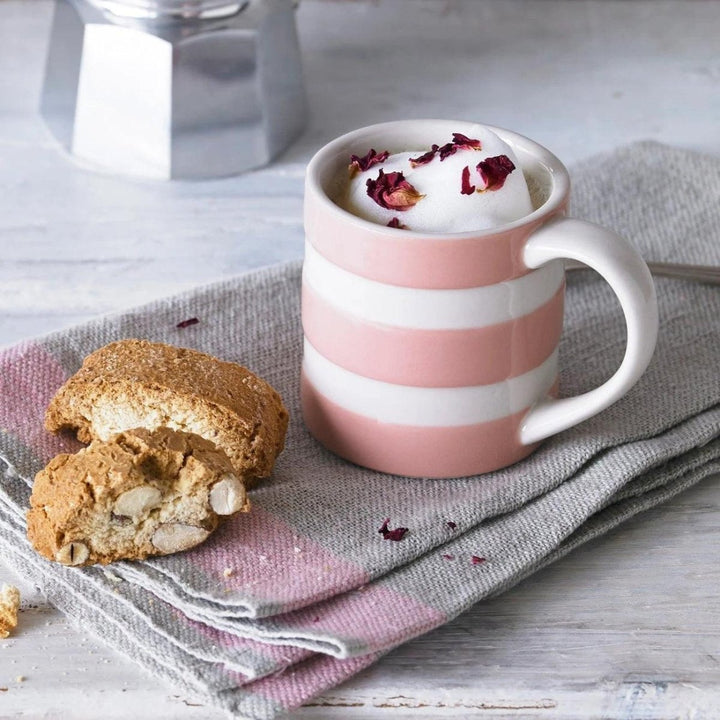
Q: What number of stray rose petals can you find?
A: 5